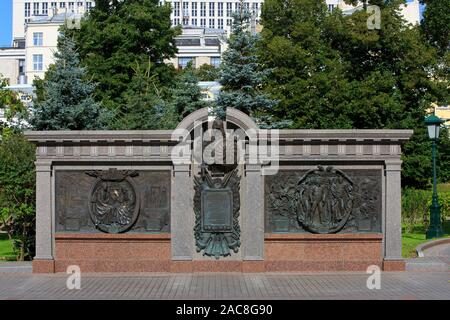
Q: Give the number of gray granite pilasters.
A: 4